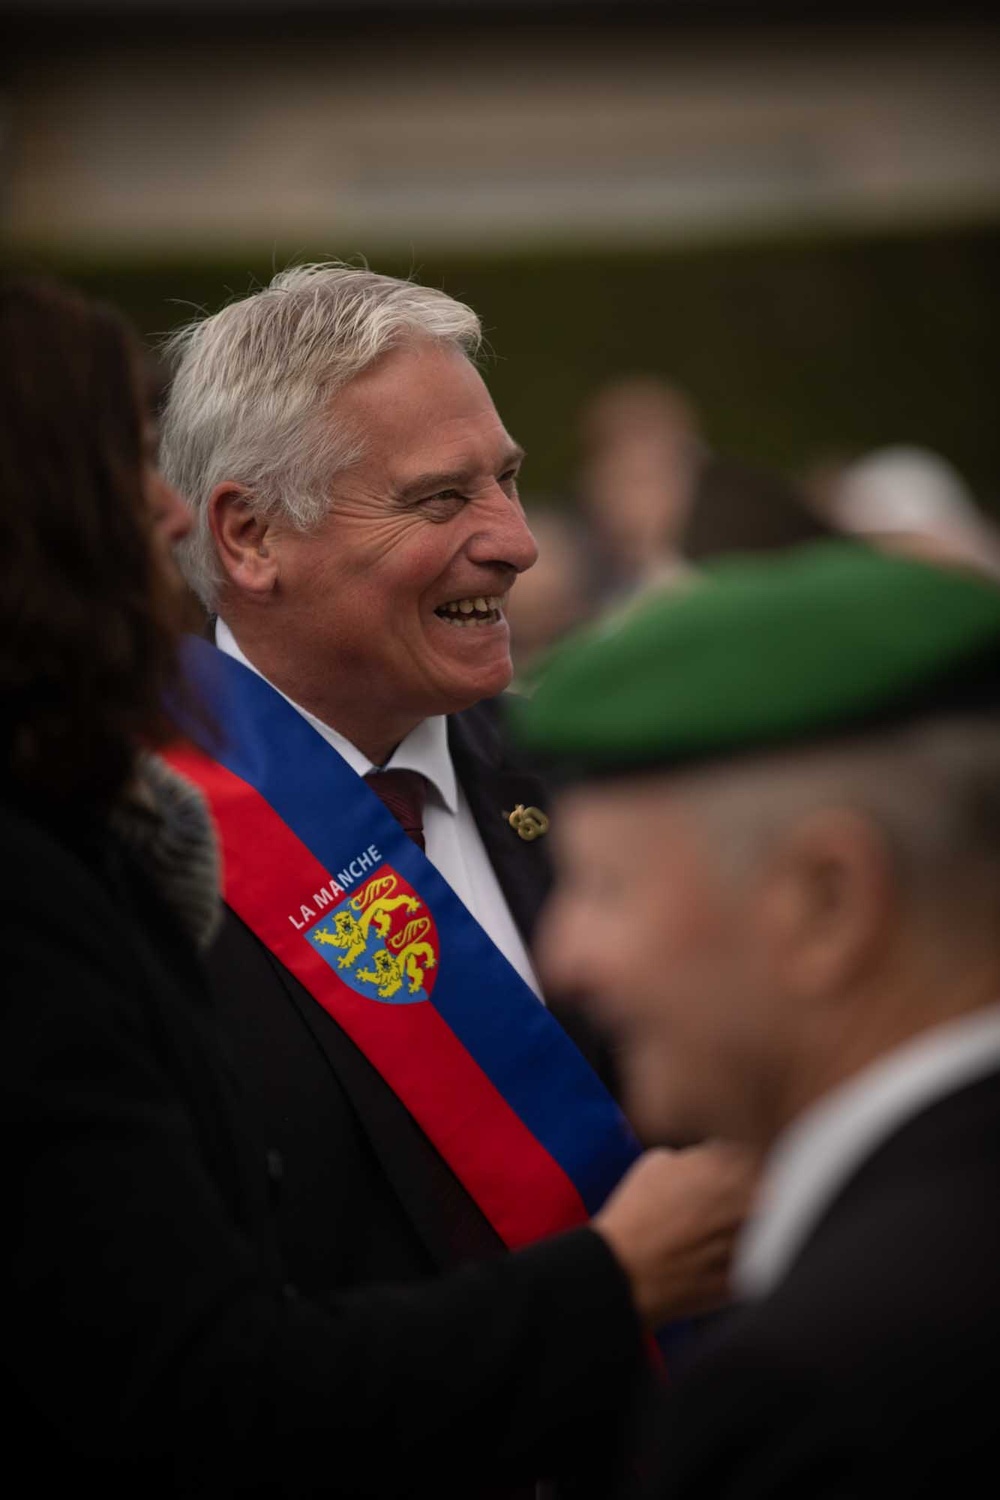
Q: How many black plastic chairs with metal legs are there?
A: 0